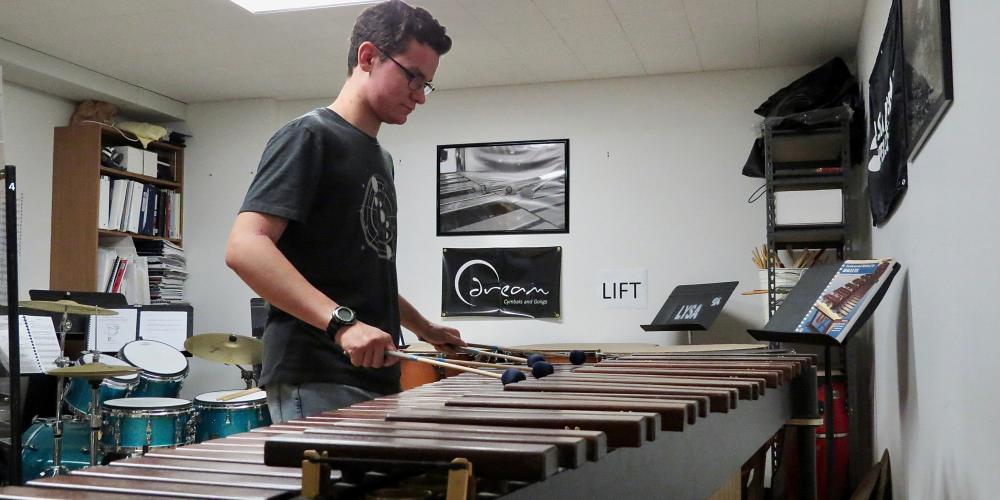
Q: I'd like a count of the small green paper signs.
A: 0